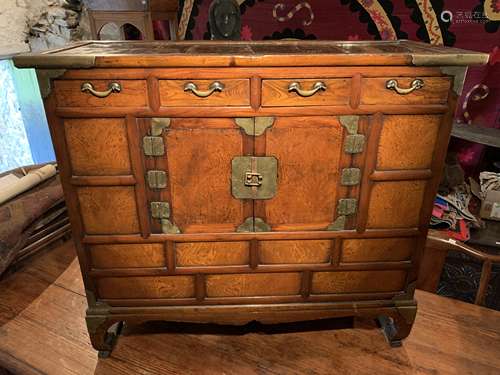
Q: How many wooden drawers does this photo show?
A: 4